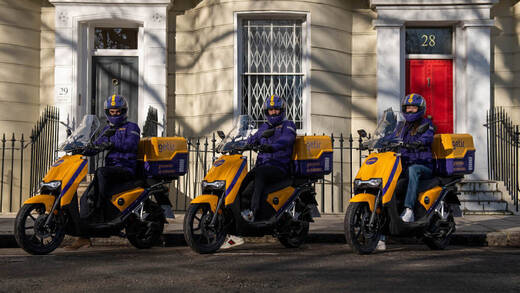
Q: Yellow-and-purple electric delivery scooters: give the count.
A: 3